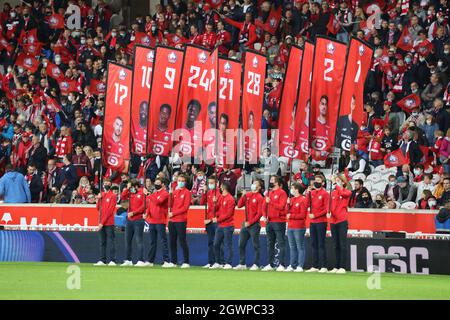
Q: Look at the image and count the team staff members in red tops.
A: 11